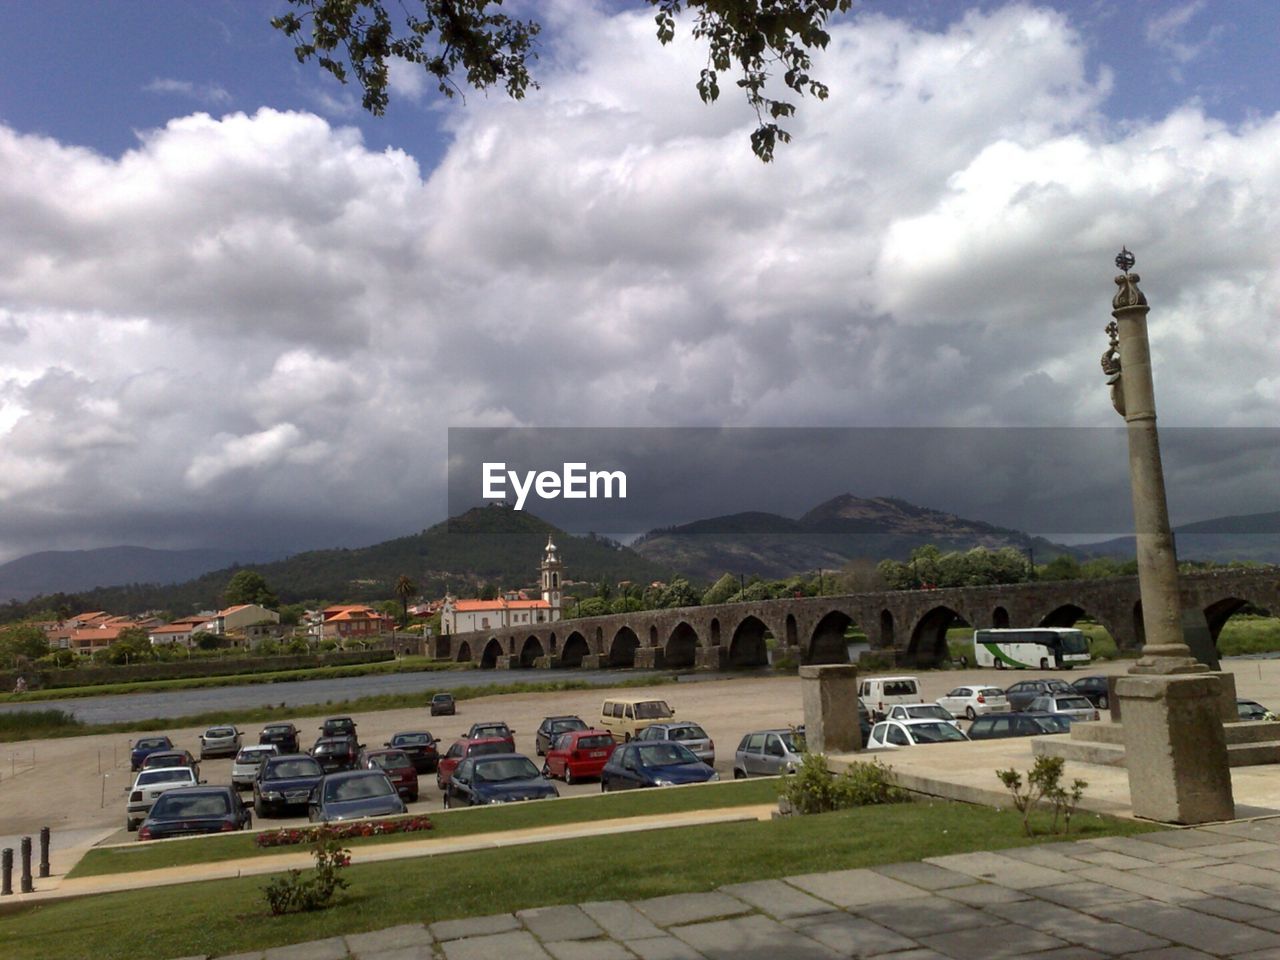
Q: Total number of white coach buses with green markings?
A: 1